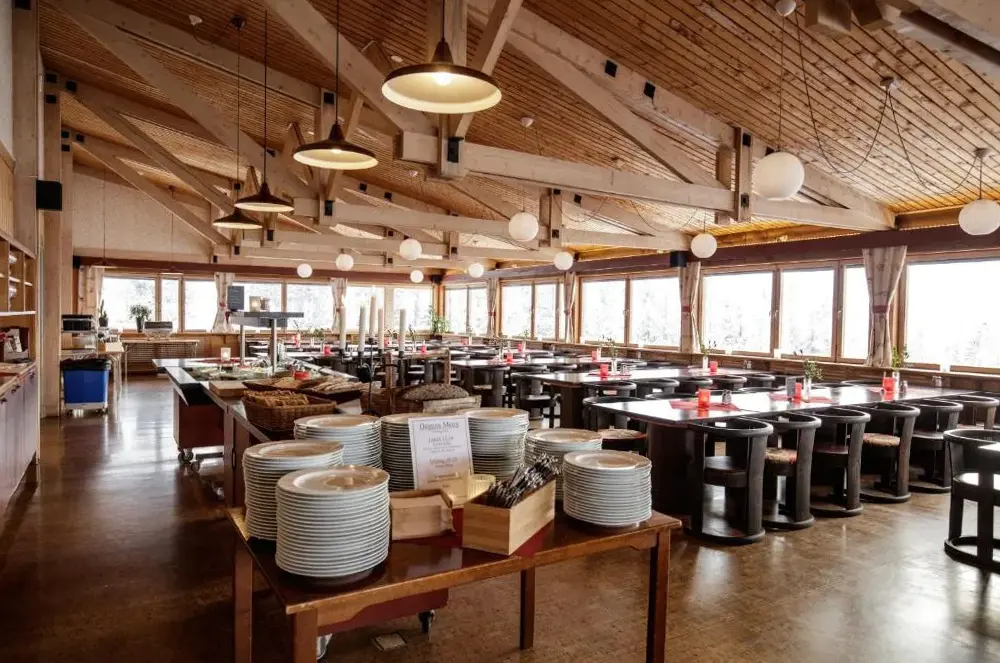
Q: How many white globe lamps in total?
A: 10